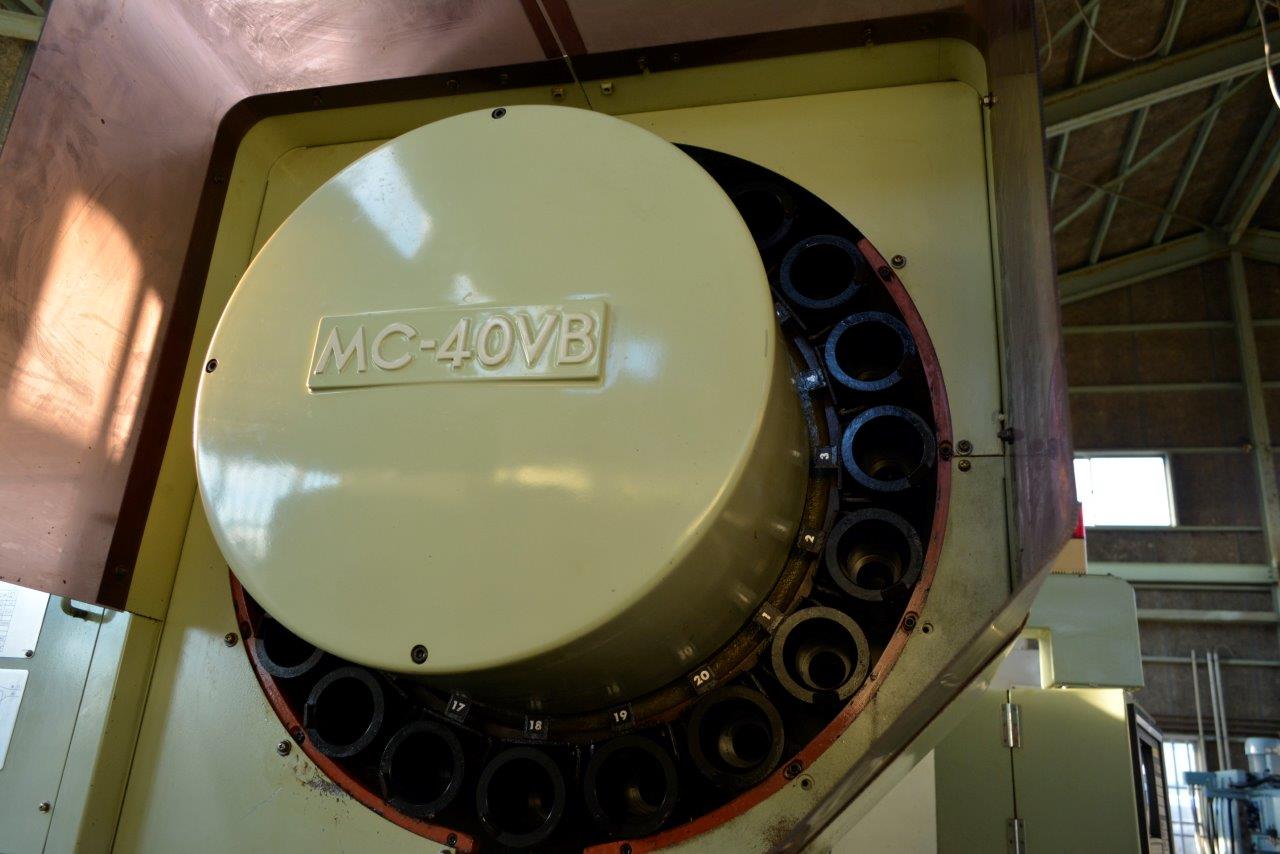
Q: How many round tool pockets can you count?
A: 12